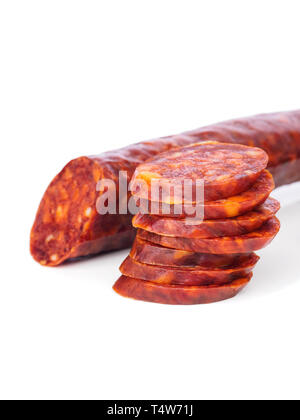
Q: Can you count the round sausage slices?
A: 7